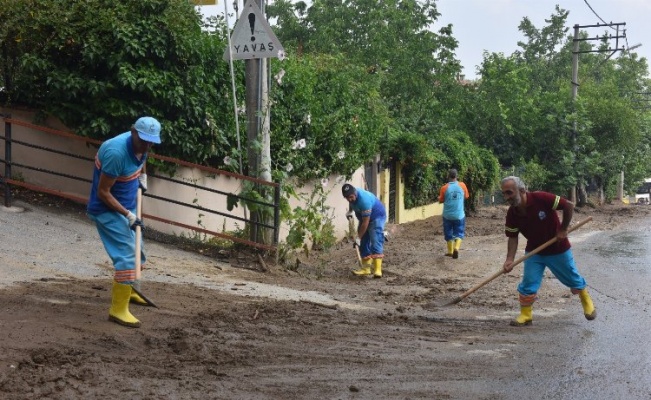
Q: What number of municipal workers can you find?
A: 4